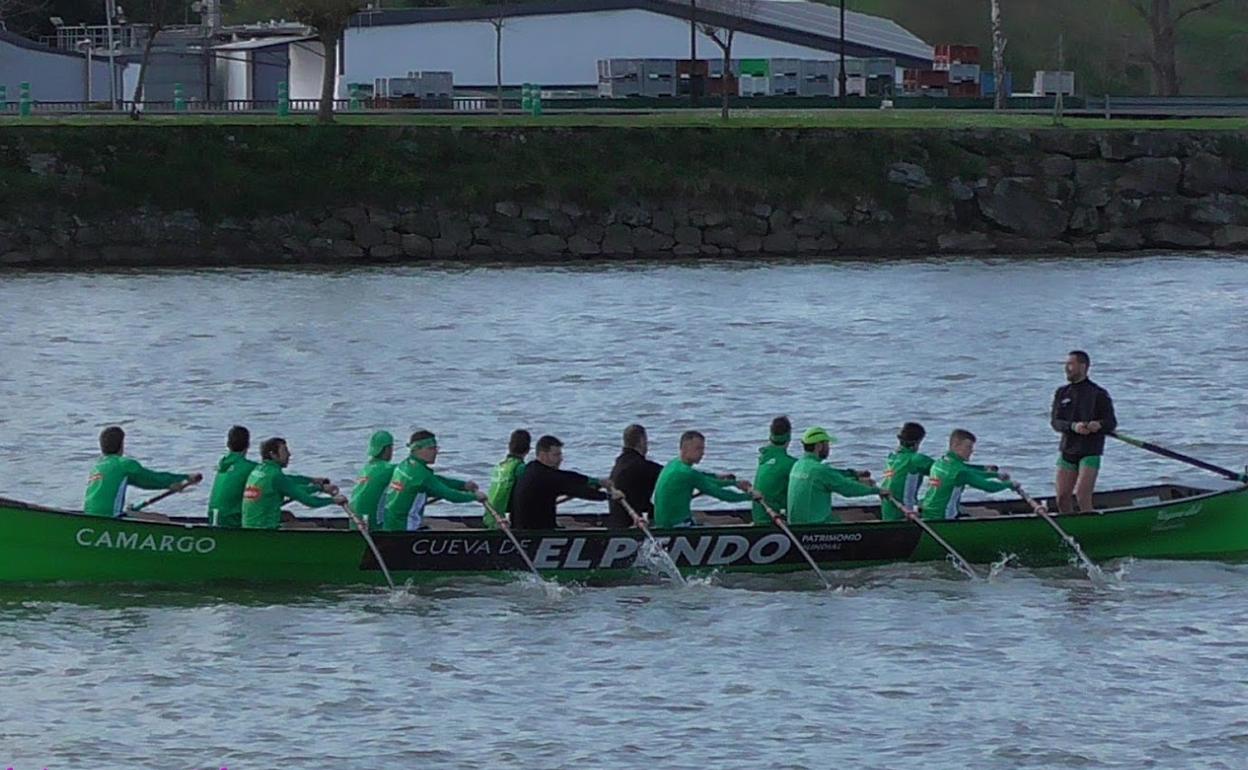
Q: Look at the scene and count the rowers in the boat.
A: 13